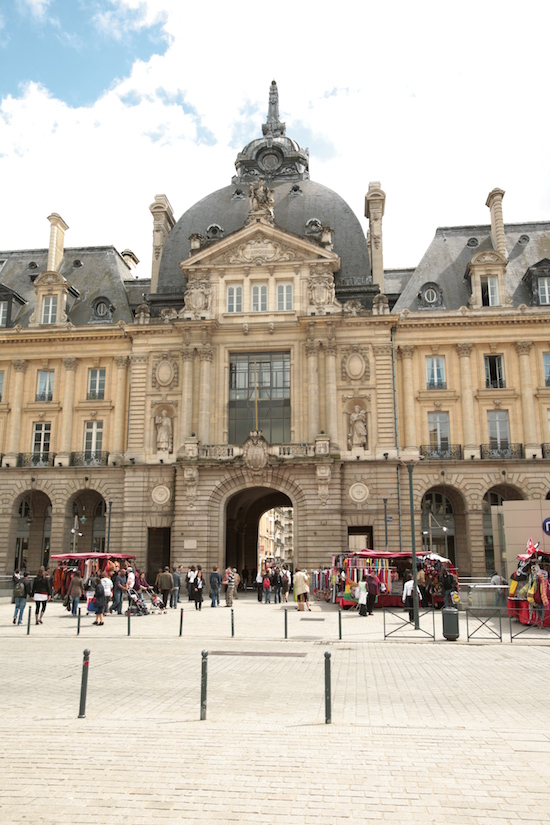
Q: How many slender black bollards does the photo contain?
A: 10